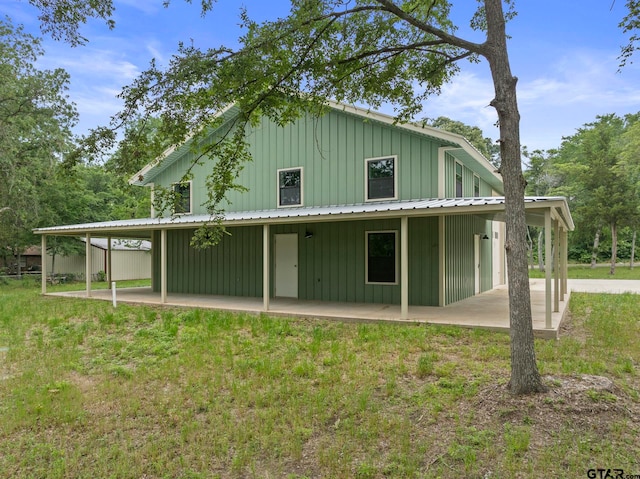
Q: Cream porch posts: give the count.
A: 10